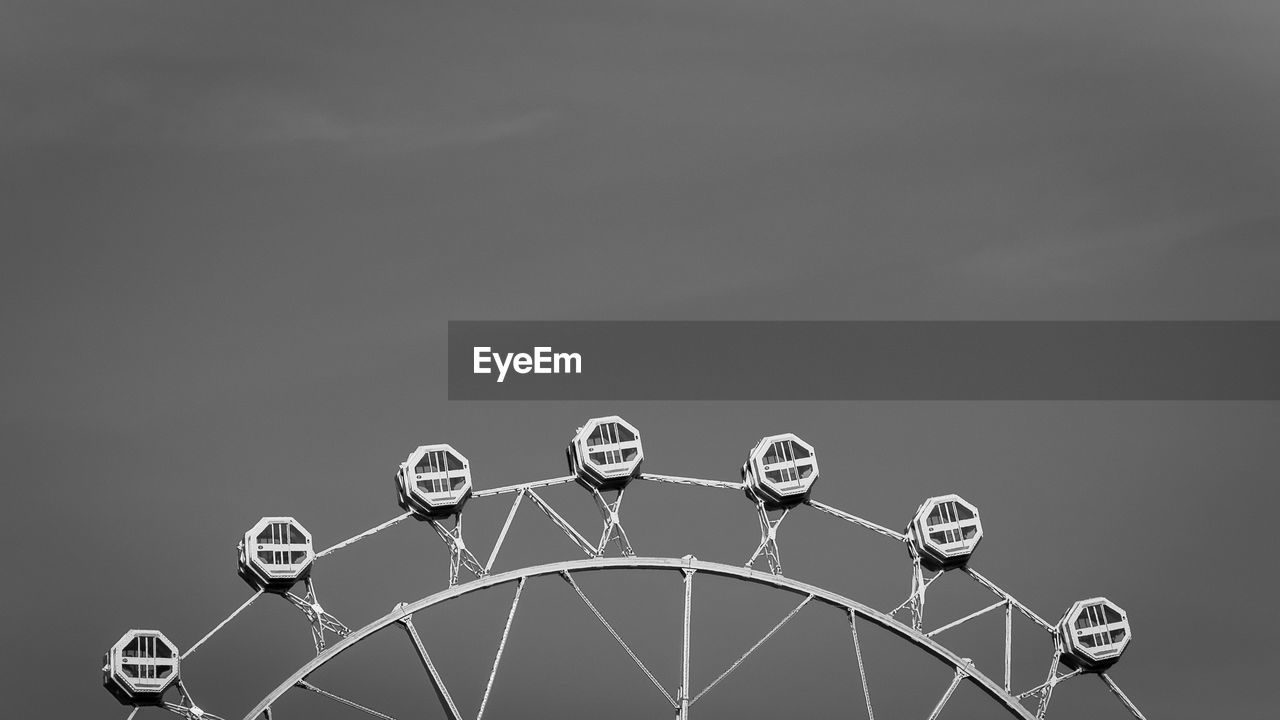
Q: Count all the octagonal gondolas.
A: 7